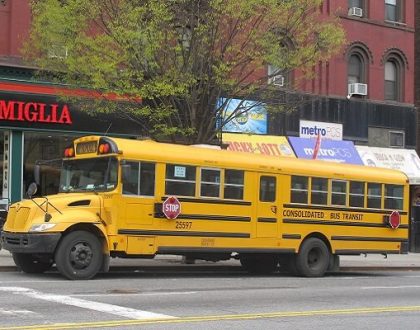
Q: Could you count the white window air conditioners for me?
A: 3